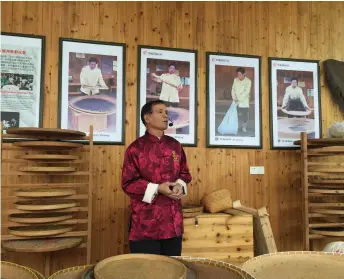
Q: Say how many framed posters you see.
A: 5